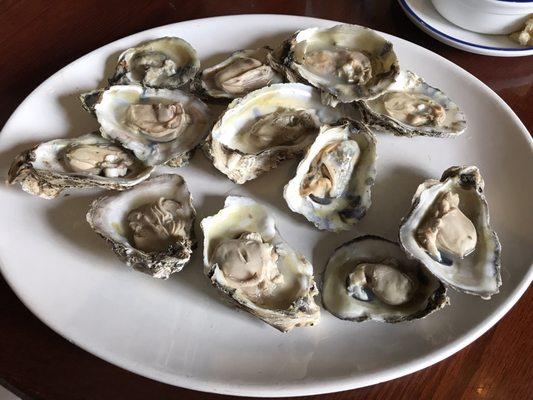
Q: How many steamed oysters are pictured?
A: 12